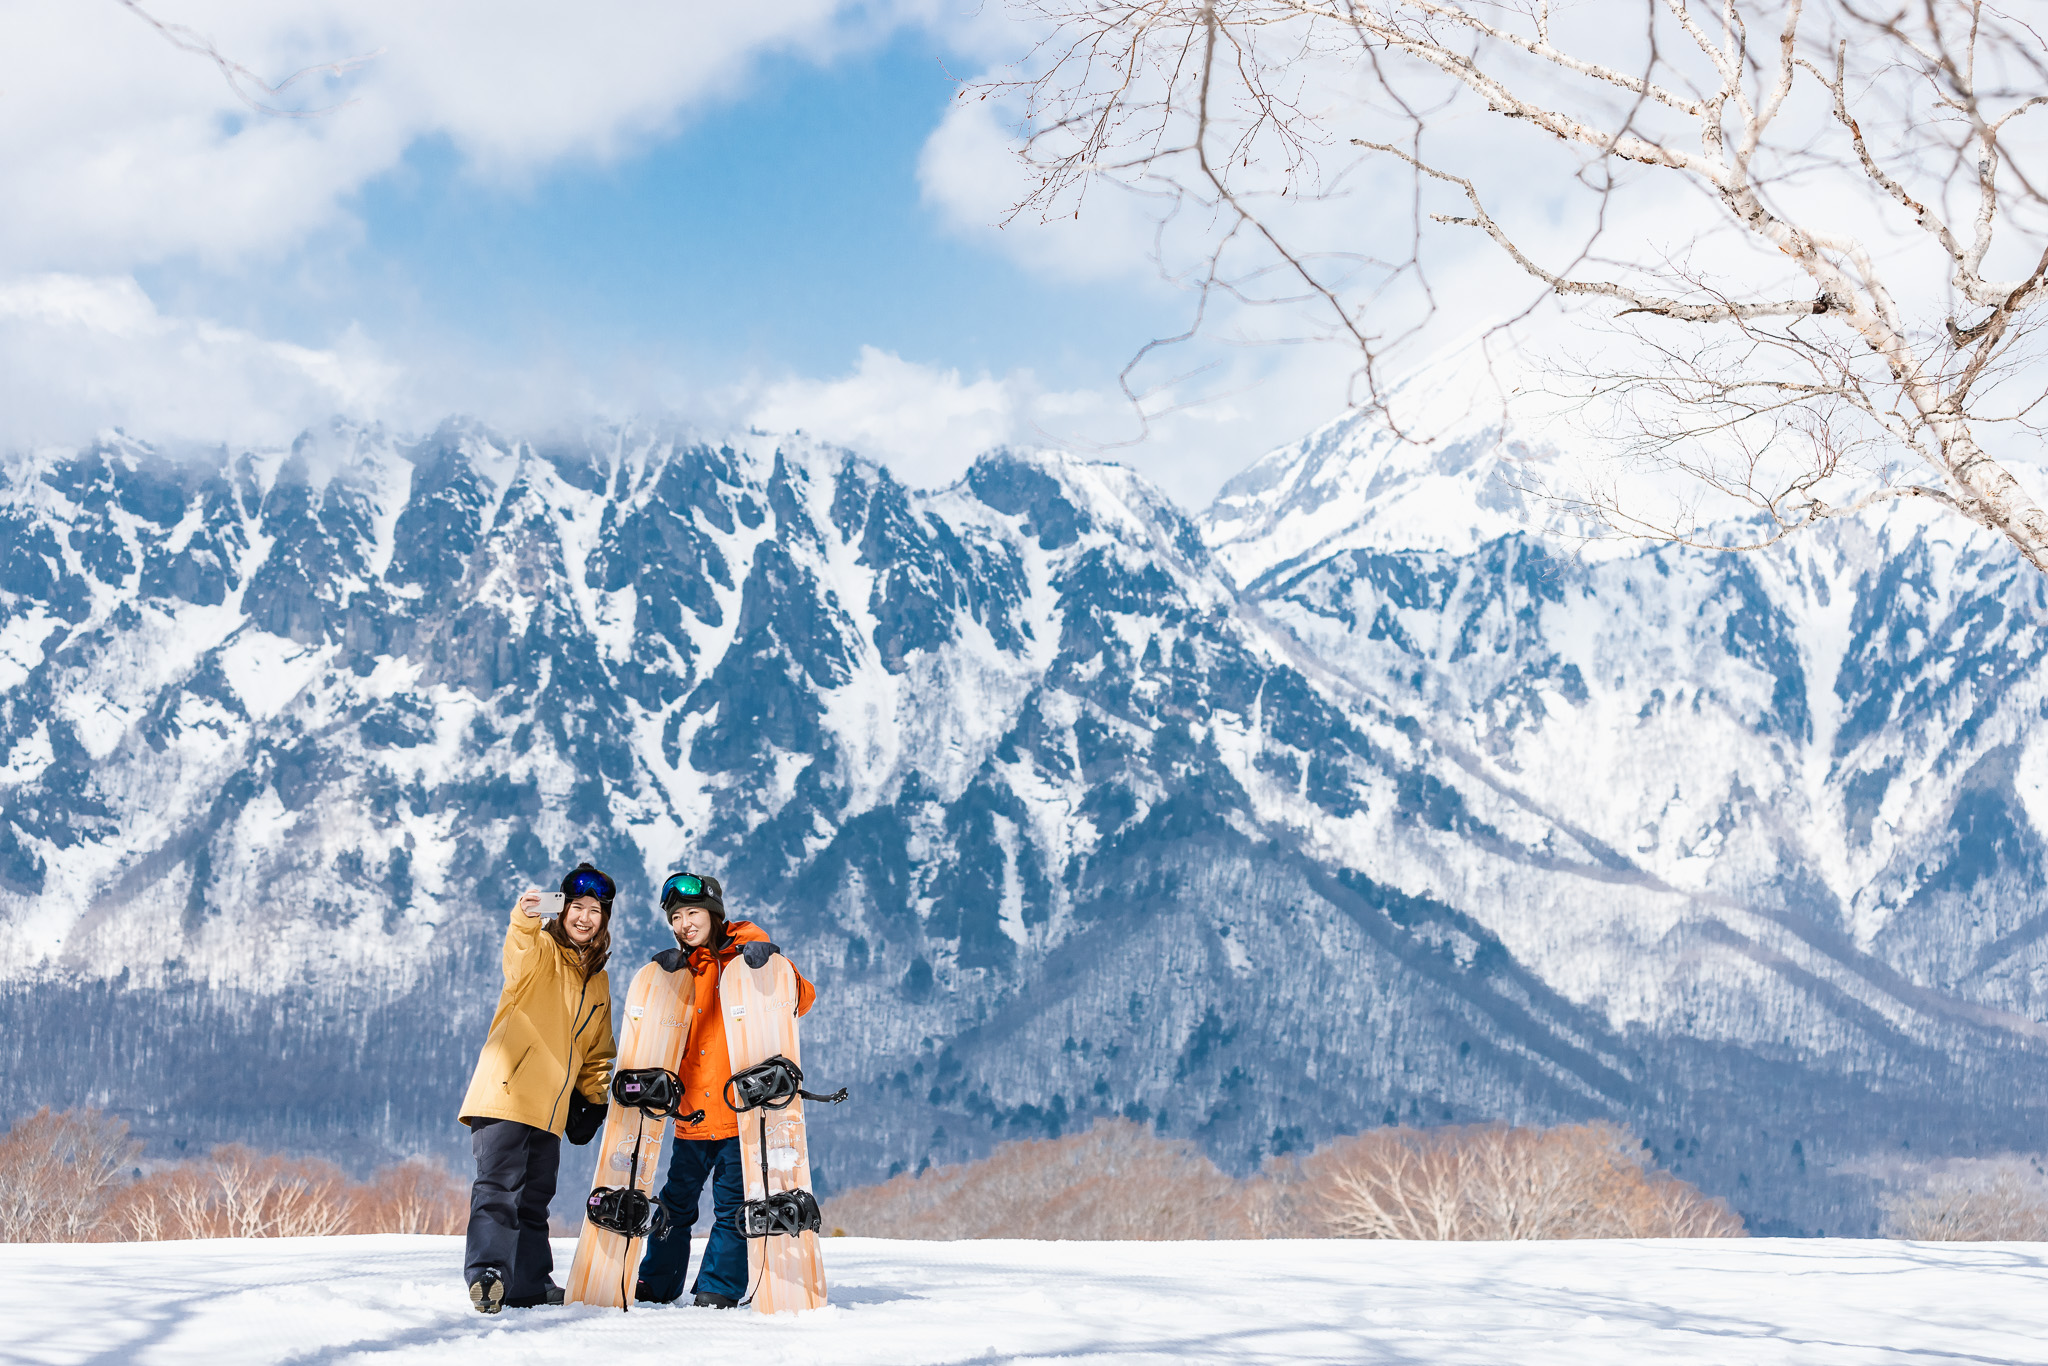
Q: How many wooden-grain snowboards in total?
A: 2